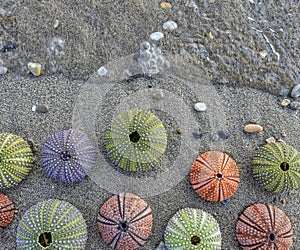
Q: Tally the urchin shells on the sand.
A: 10